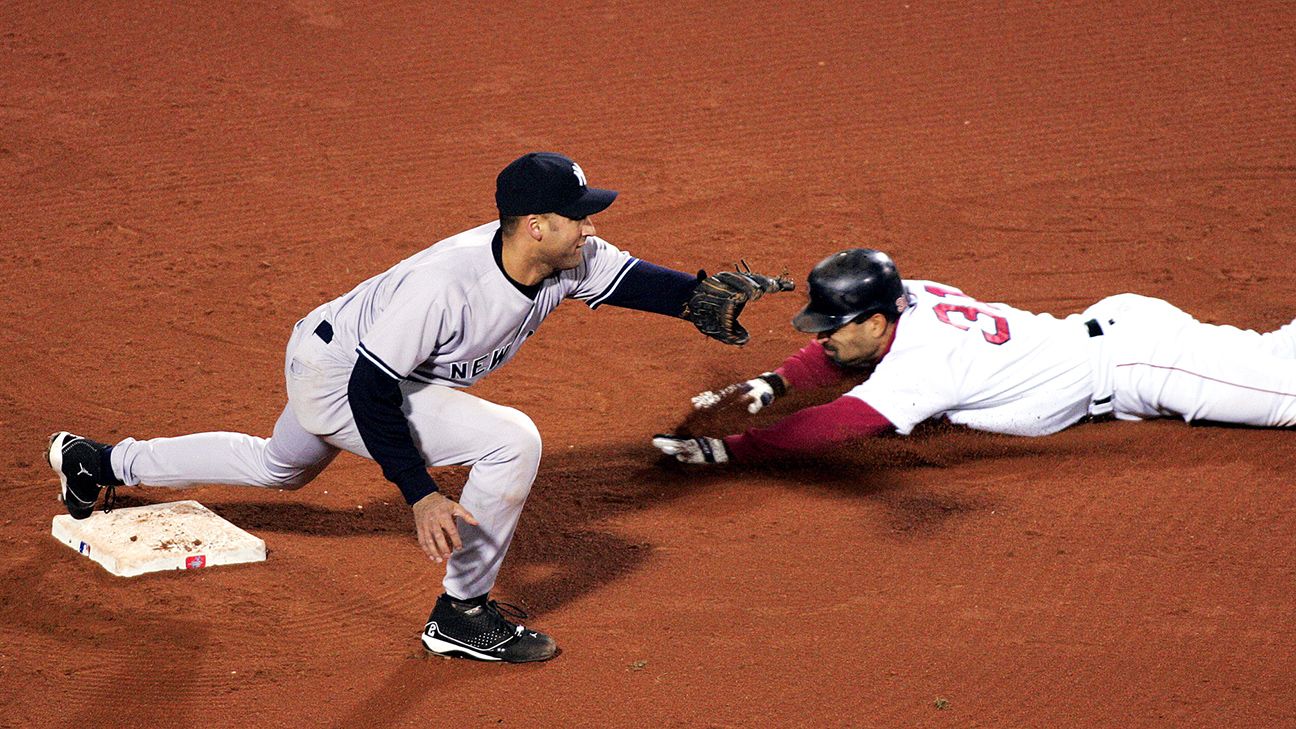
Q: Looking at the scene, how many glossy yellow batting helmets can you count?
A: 0